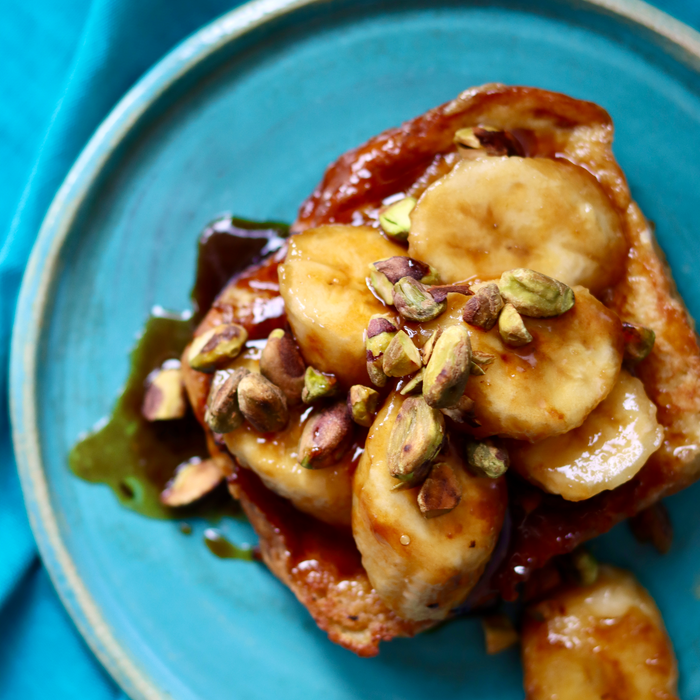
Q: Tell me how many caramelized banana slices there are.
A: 7